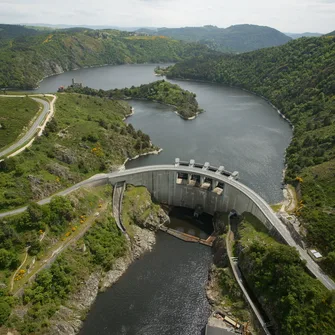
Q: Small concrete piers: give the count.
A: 5